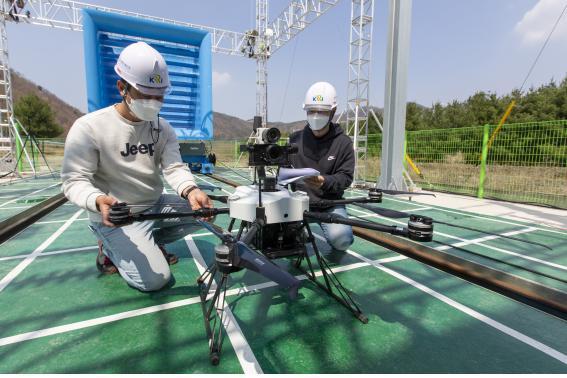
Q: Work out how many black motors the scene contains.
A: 4